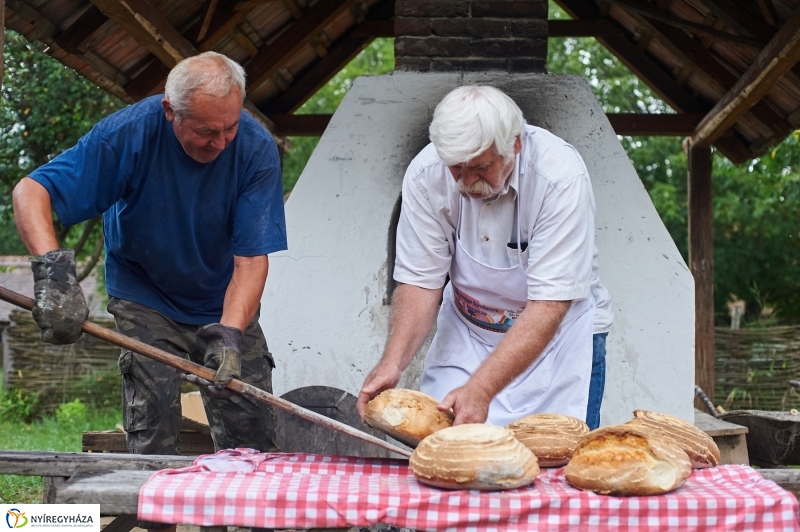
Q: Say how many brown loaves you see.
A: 5